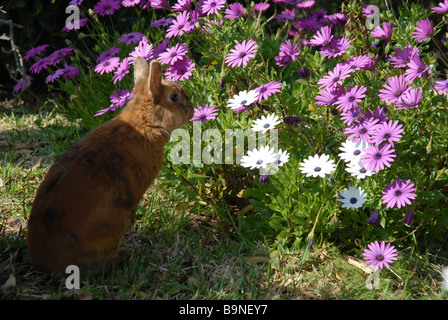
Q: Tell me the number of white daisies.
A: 8